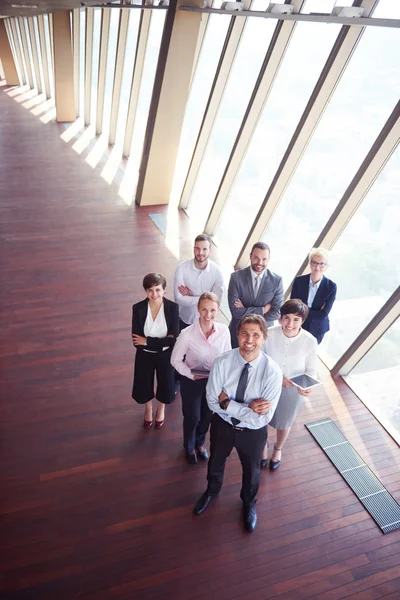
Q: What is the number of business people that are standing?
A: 7